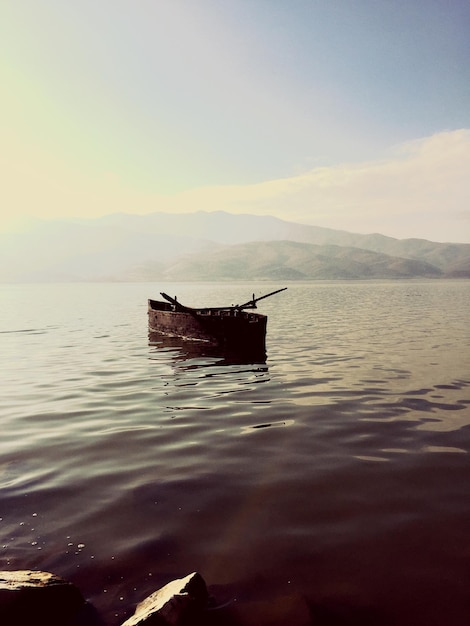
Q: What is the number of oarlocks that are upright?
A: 2